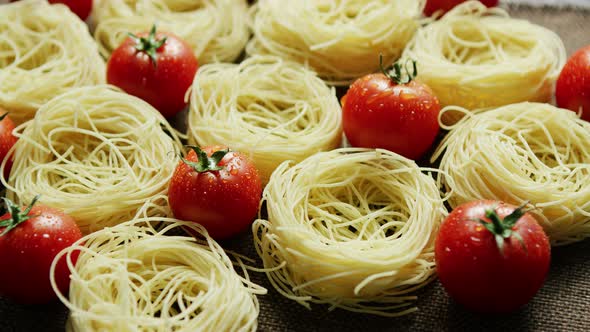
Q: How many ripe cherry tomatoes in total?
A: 9